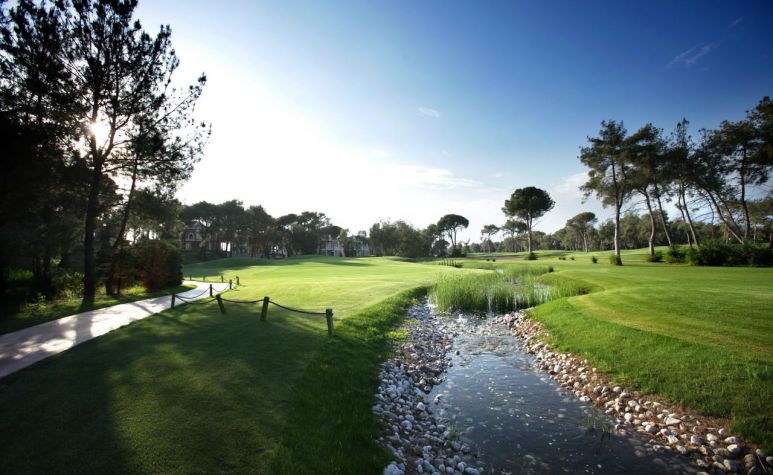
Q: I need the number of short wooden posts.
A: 10